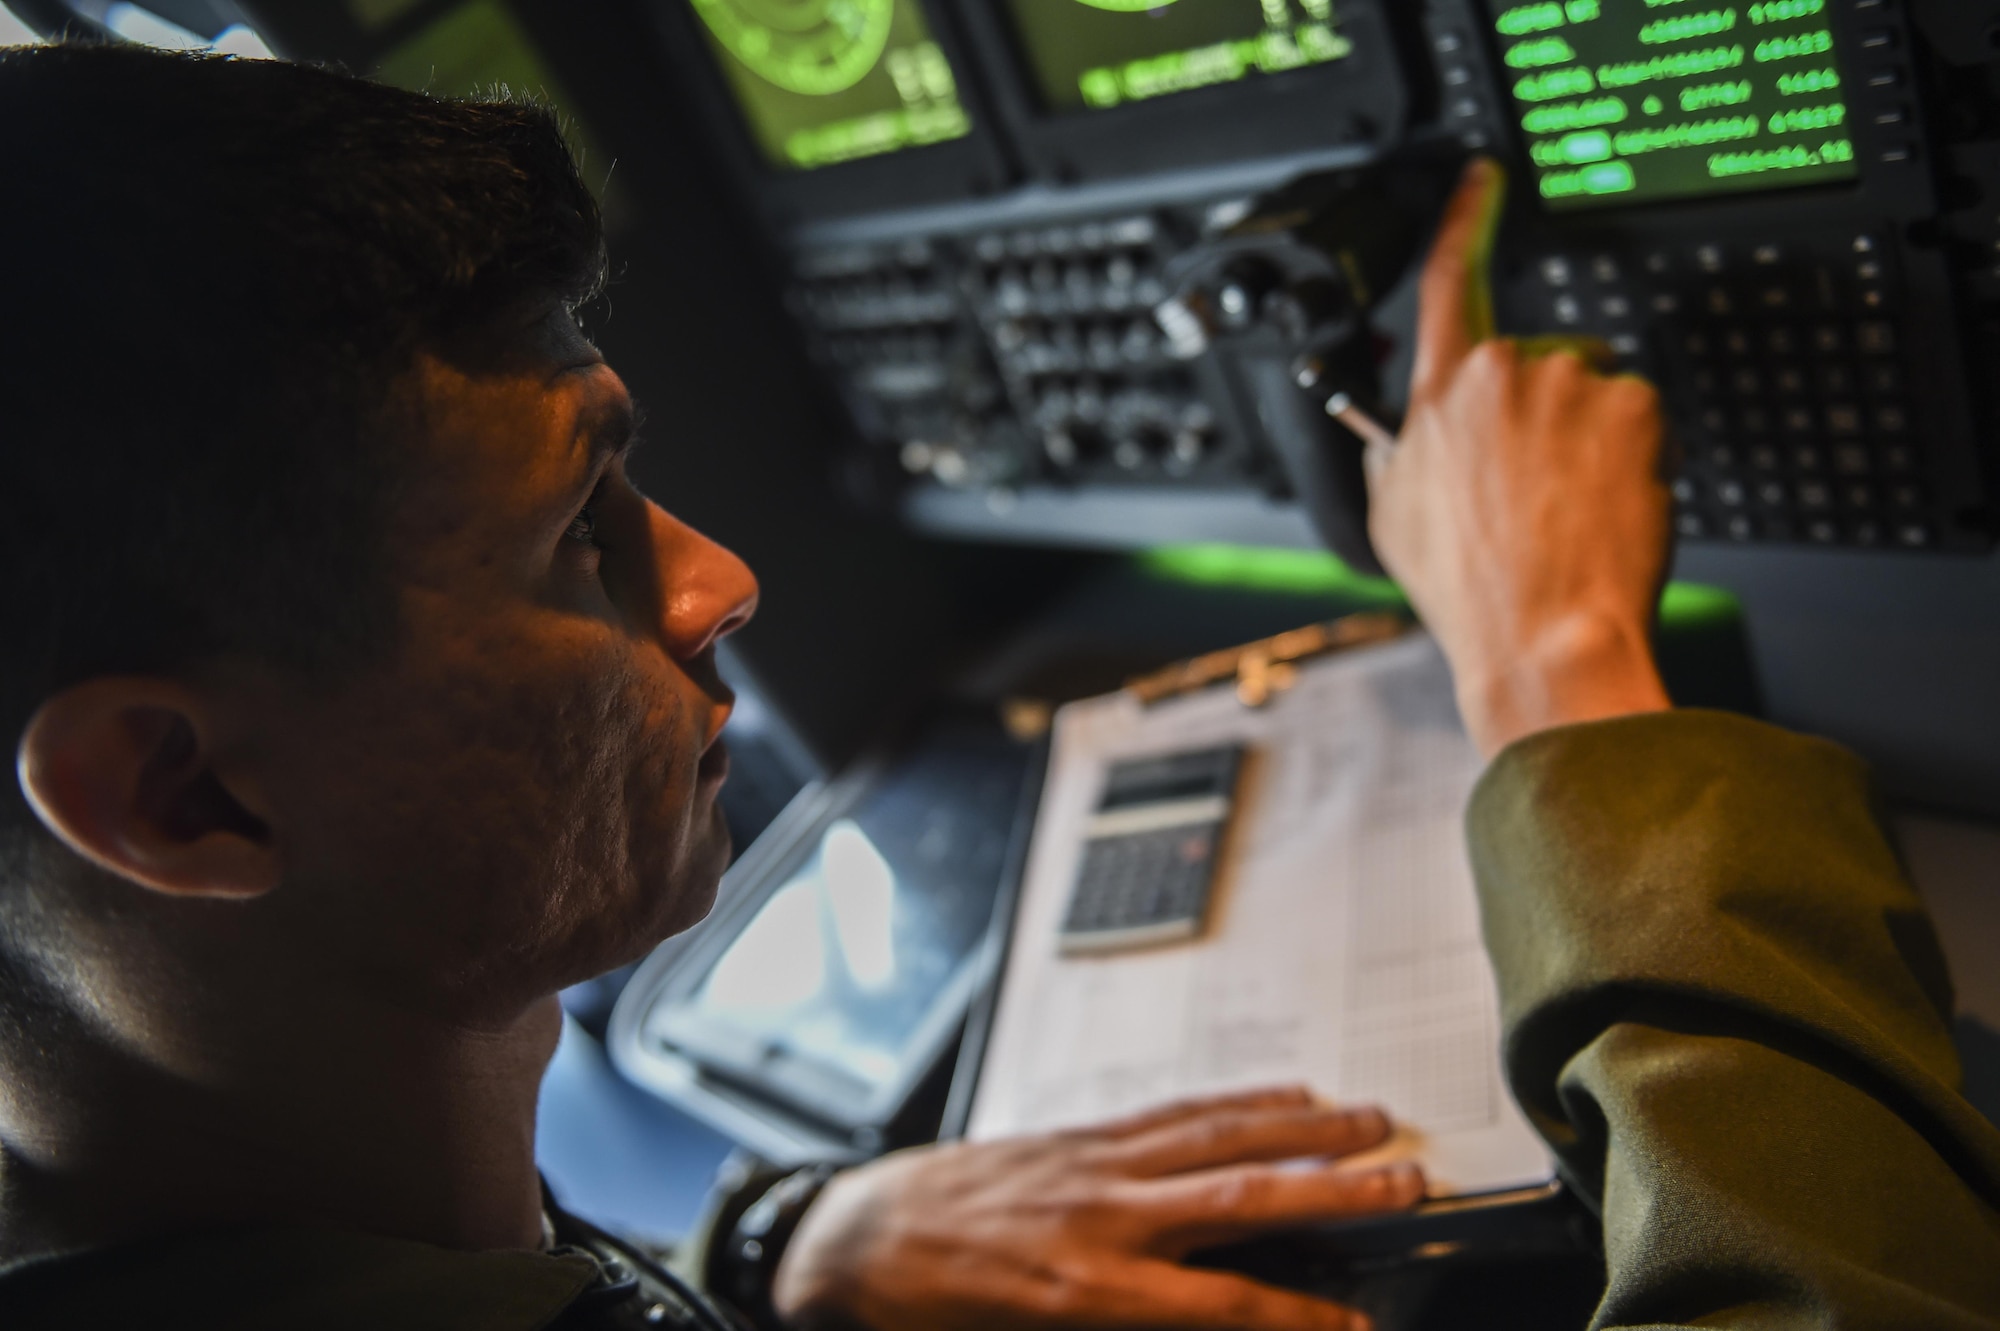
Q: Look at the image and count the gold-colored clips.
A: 1